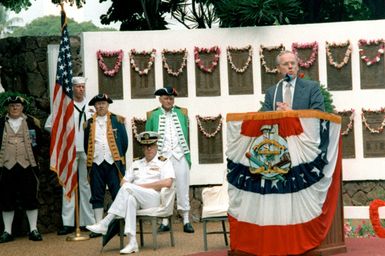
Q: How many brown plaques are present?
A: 13